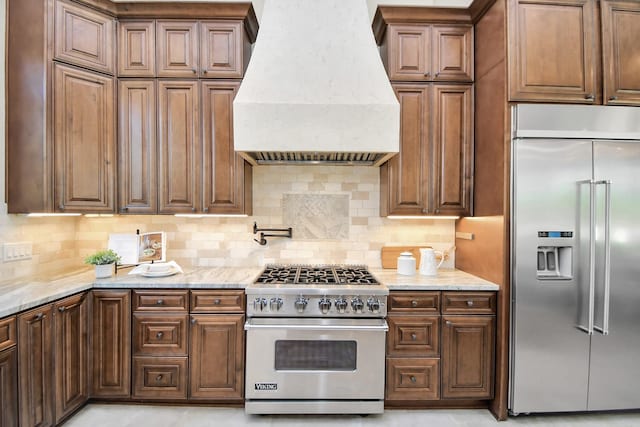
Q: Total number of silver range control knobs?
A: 7